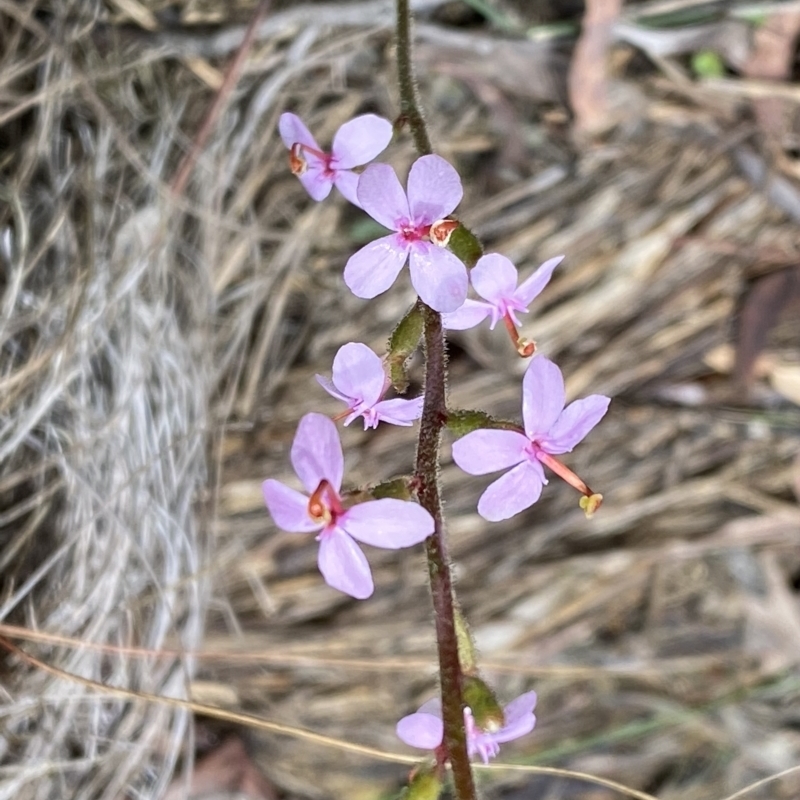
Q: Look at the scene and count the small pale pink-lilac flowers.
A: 7